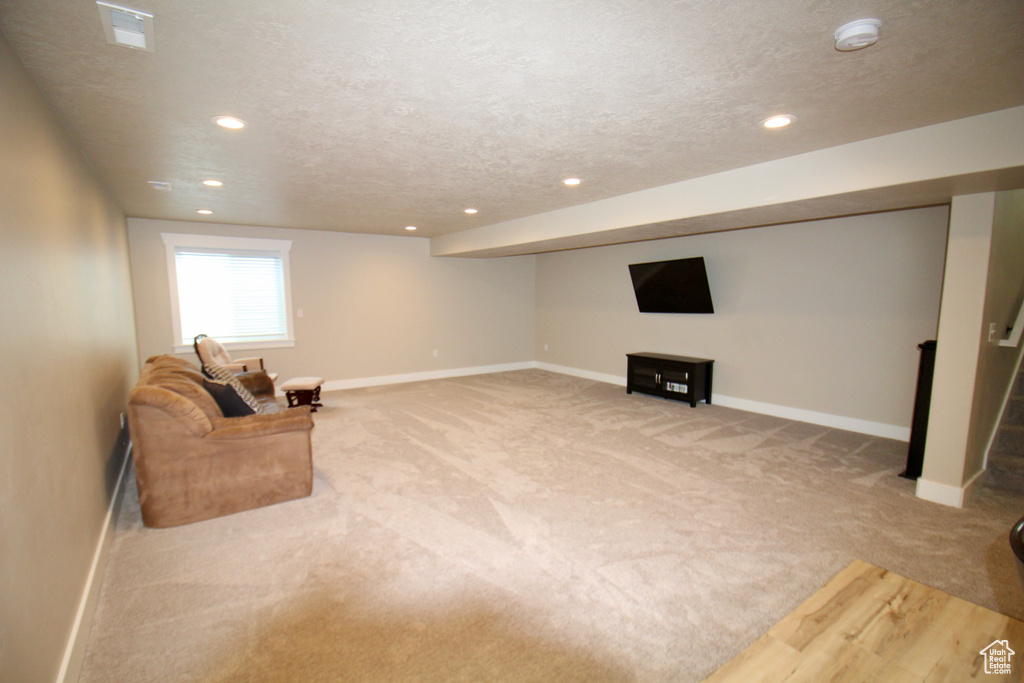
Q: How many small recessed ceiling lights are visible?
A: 7